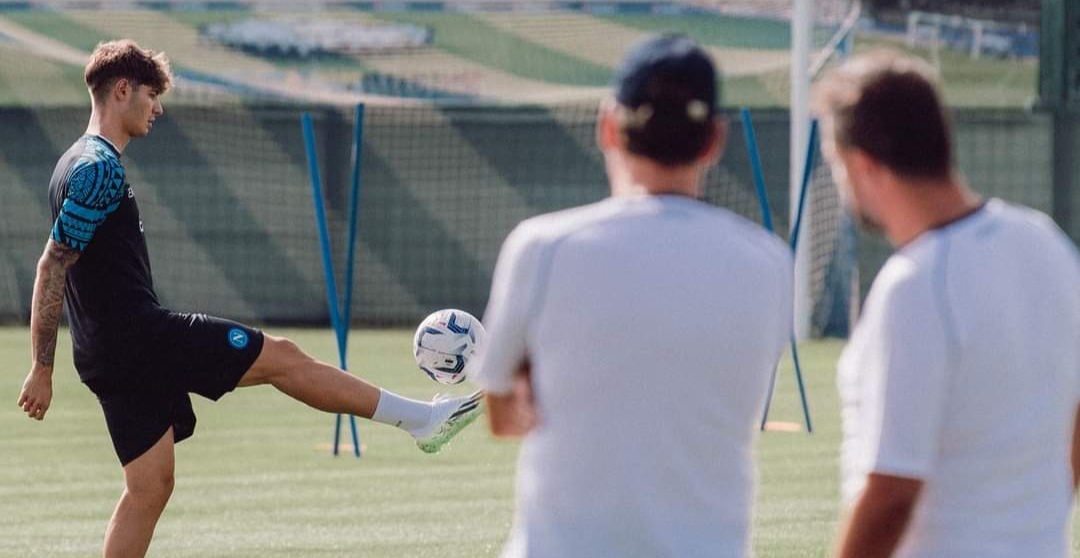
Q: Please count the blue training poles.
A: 4